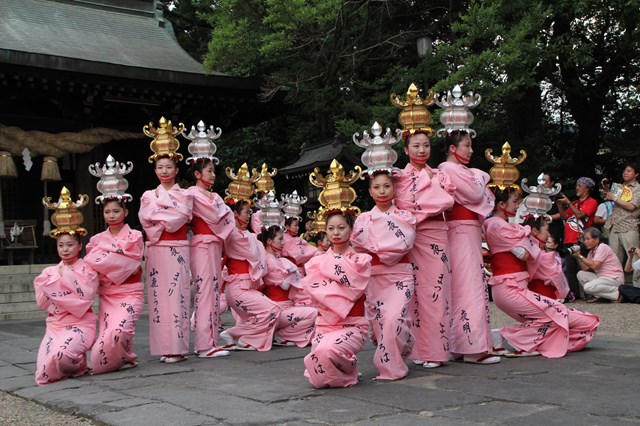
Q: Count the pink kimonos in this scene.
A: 15